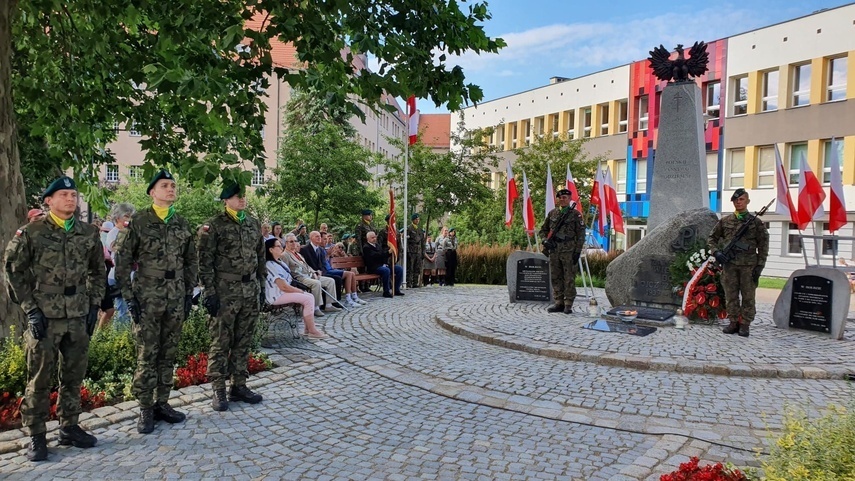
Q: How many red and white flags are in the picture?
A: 10